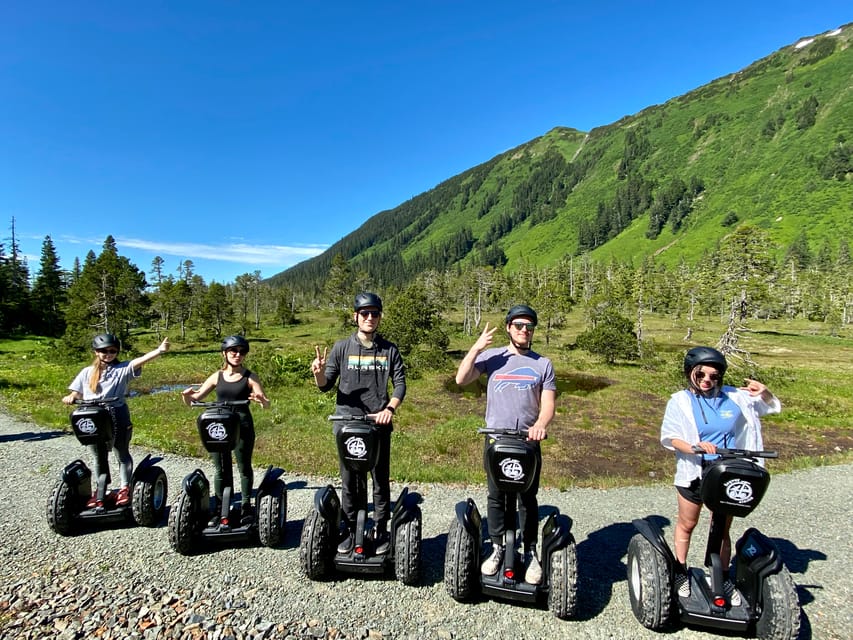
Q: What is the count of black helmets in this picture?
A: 5